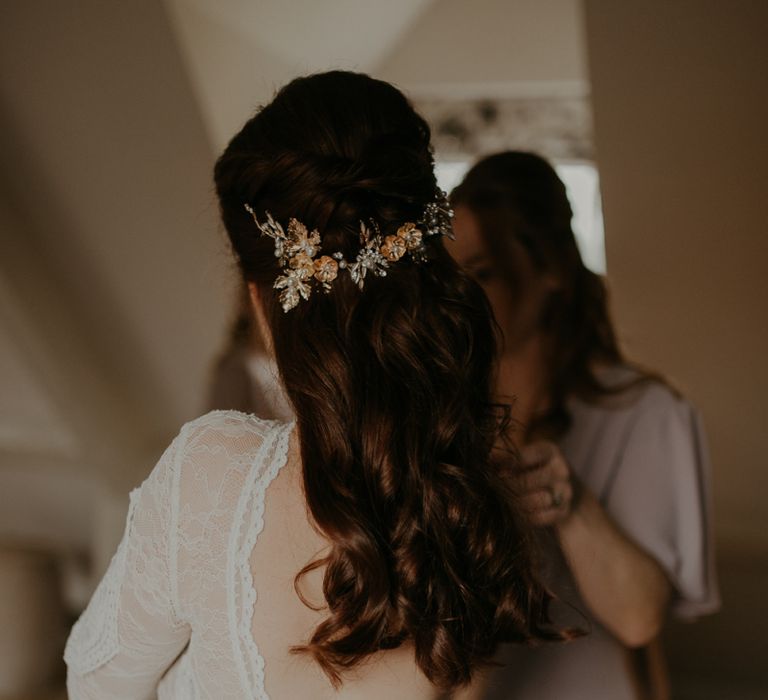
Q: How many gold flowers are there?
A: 4